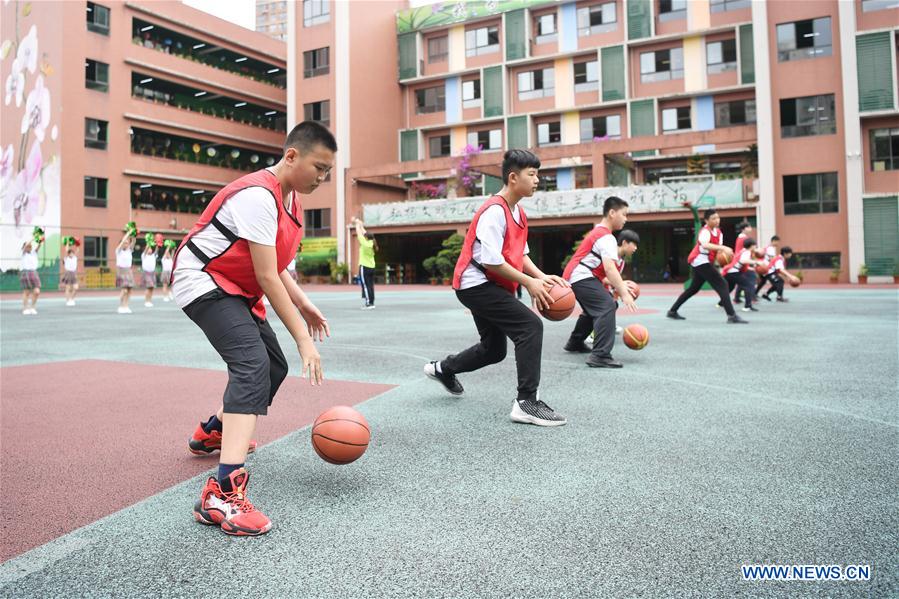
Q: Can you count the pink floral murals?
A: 1